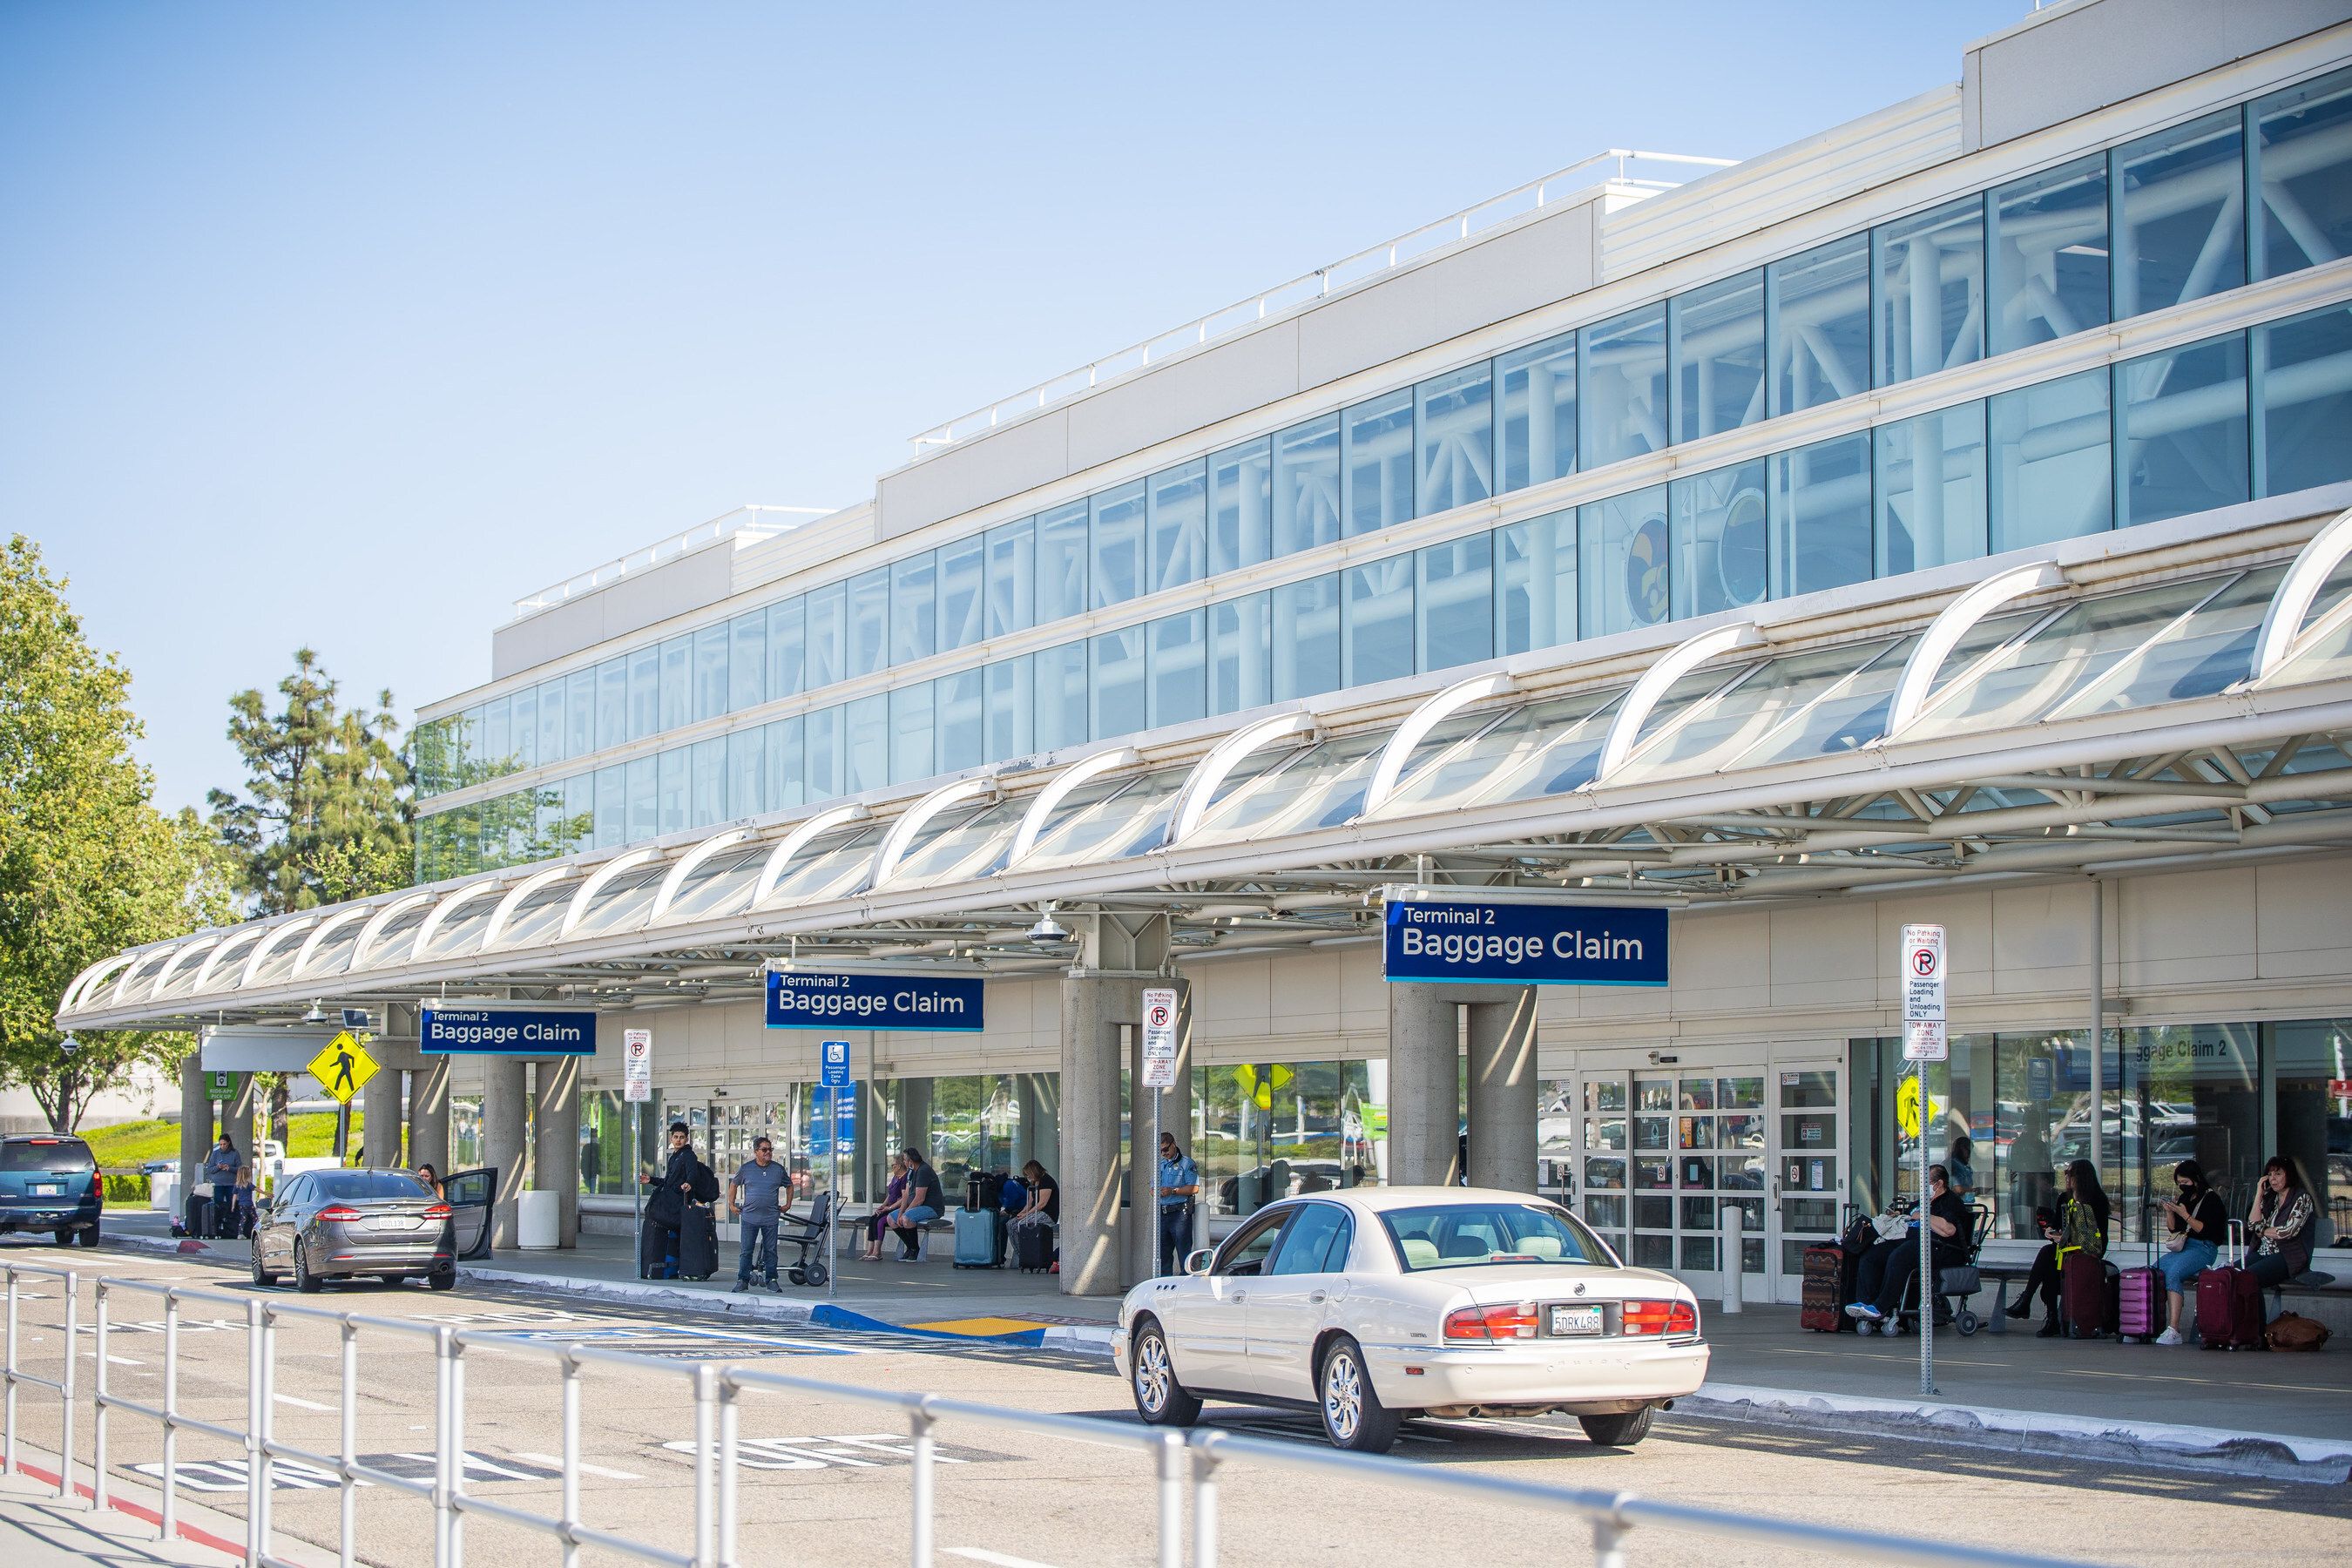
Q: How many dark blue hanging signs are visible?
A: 3